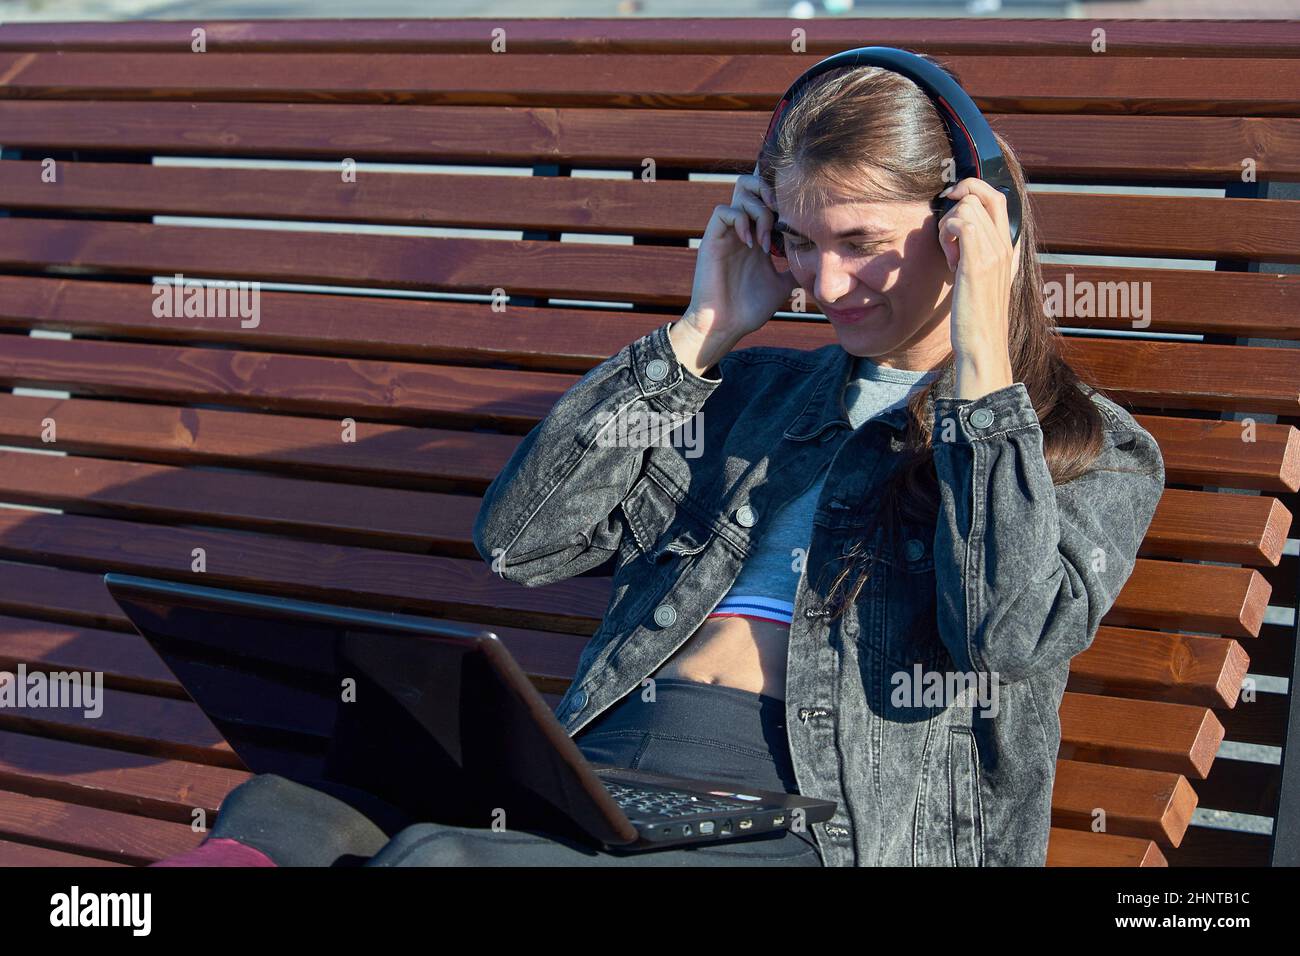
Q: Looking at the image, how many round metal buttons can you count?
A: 6